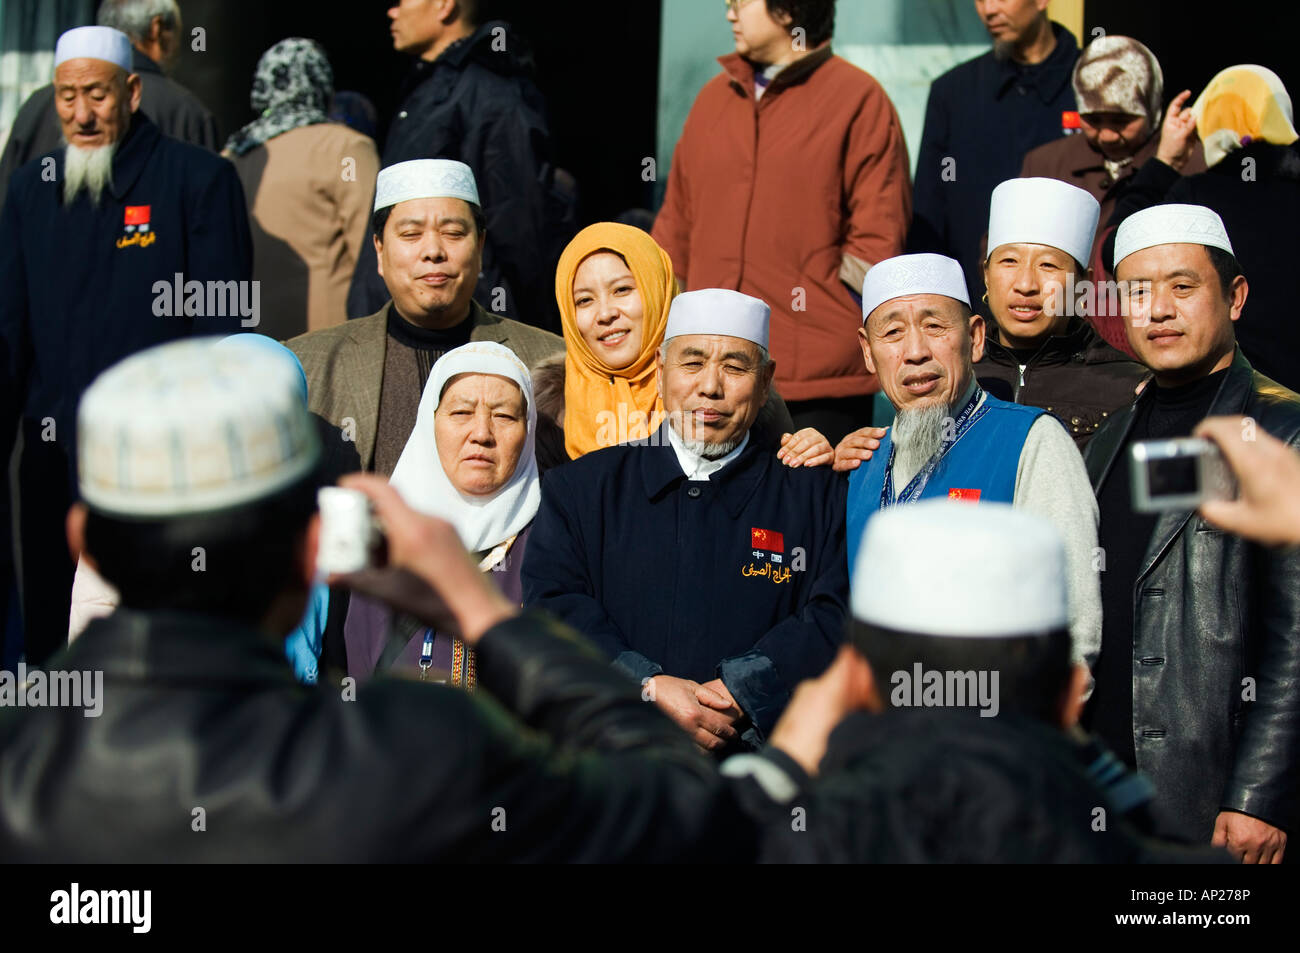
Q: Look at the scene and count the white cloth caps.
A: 8